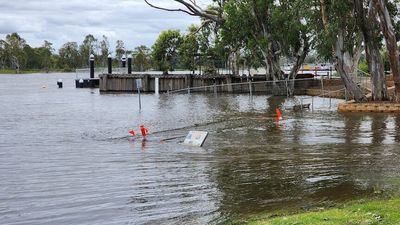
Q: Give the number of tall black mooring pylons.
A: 4